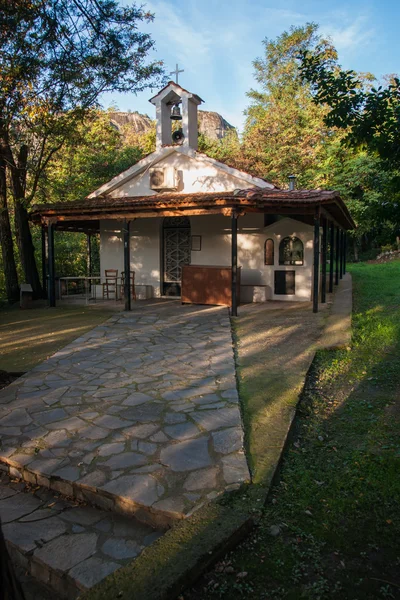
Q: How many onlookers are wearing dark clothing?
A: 0